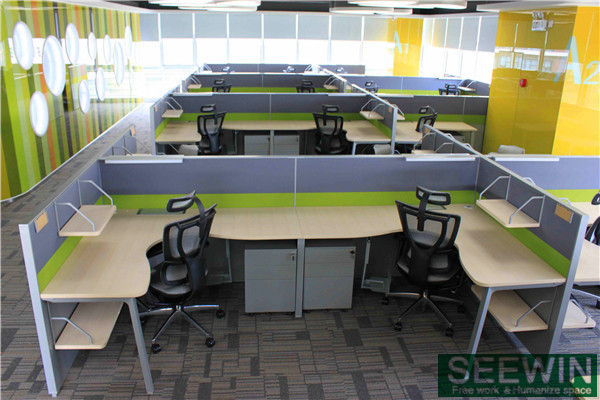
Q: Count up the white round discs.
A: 10